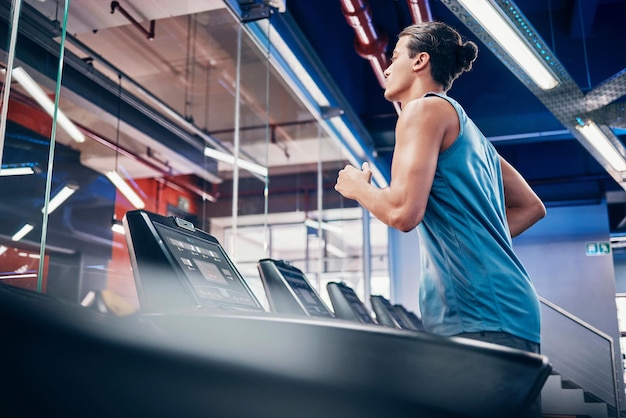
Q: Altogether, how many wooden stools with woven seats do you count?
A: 0